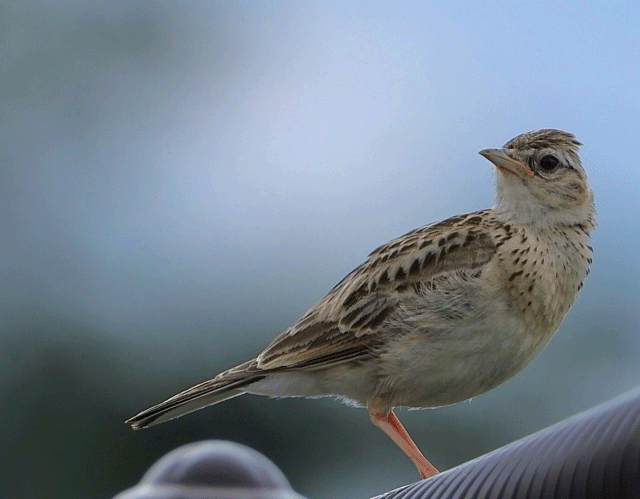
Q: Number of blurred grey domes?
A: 1